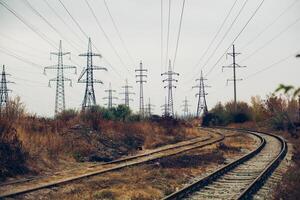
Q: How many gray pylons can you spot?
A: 12